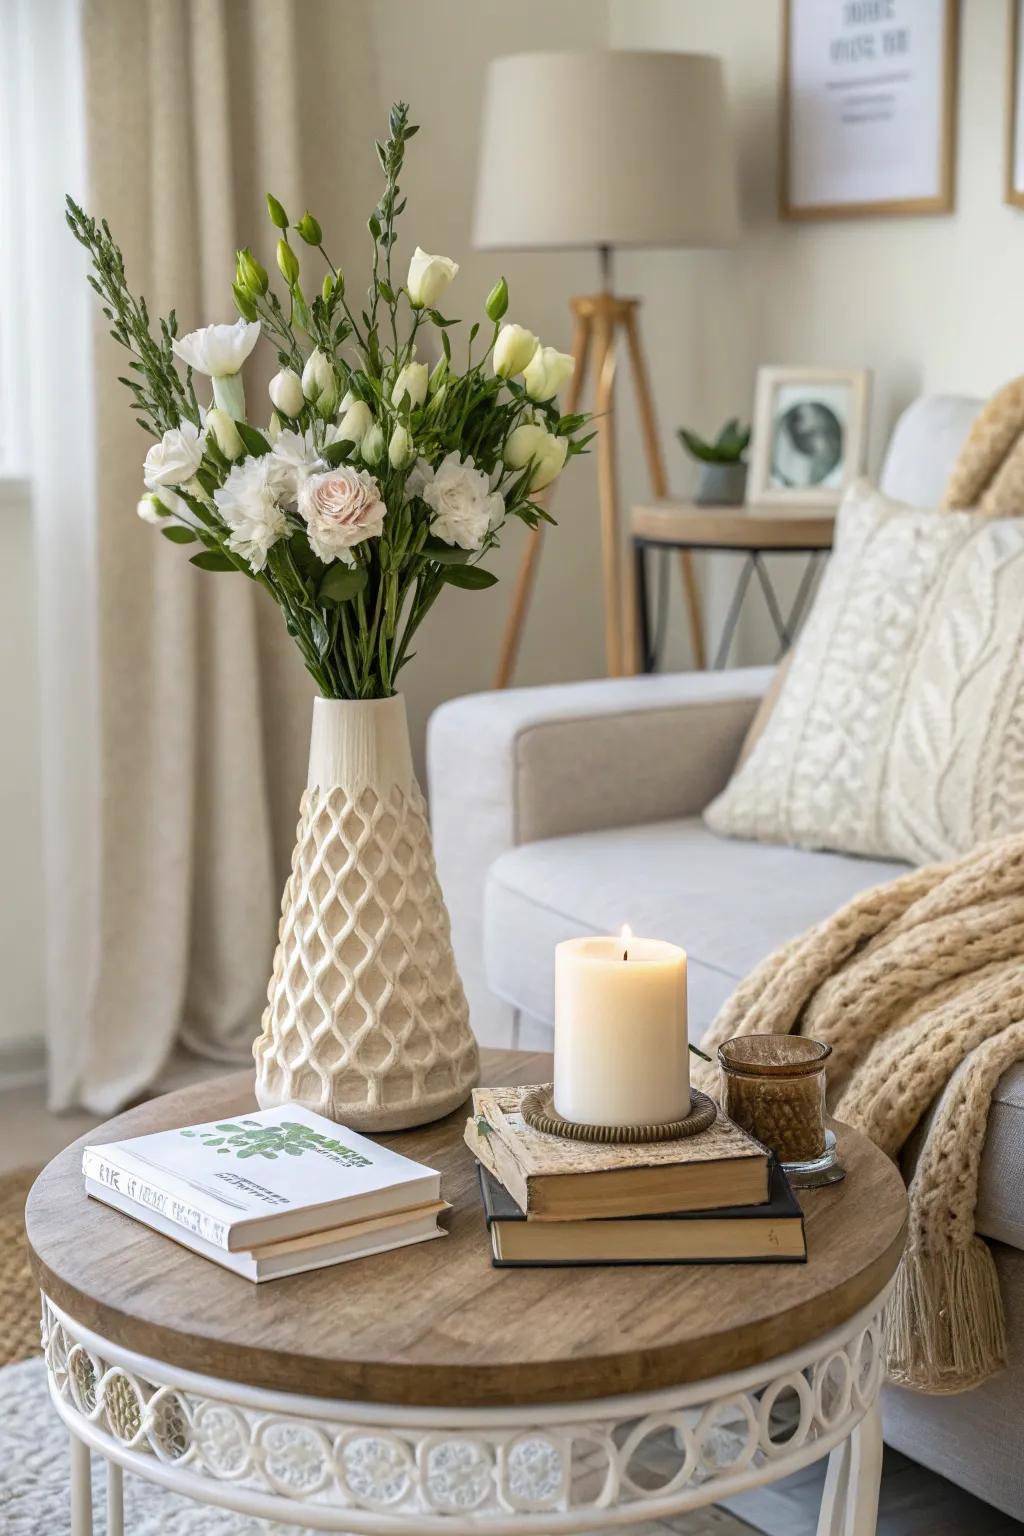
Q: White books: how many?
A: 2